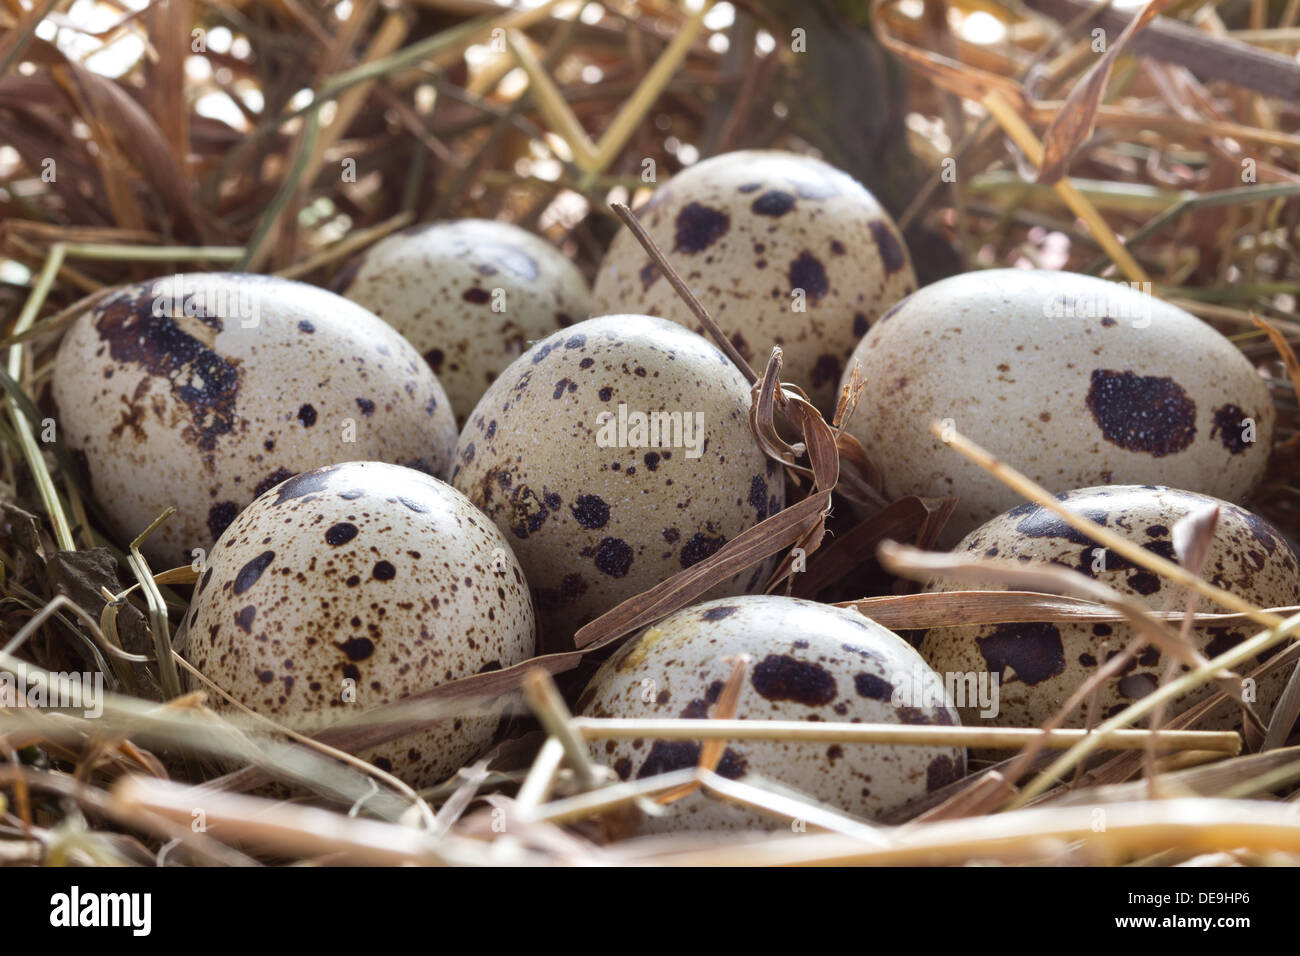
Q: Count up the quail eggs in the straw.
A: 8